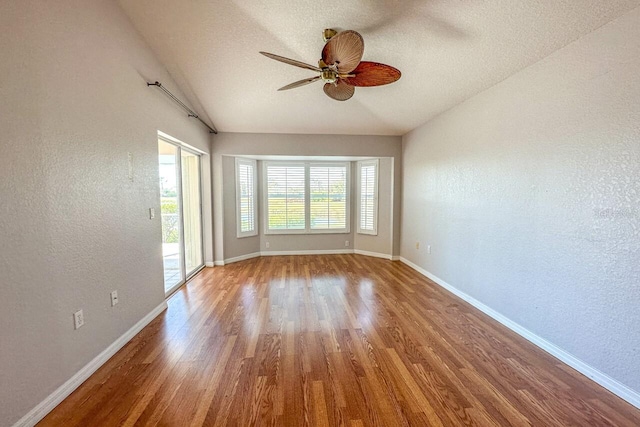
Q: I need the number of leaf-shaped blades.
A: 5